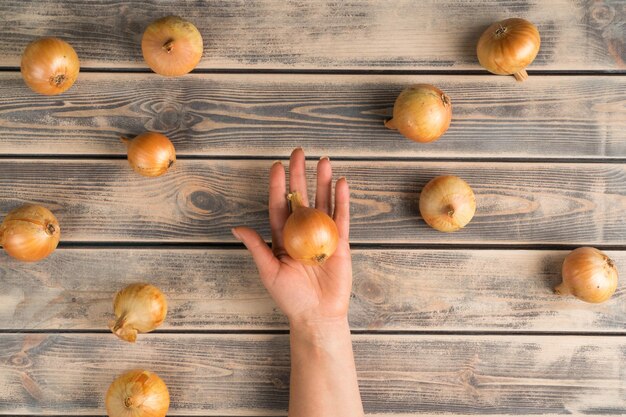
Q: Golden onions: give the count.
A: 11